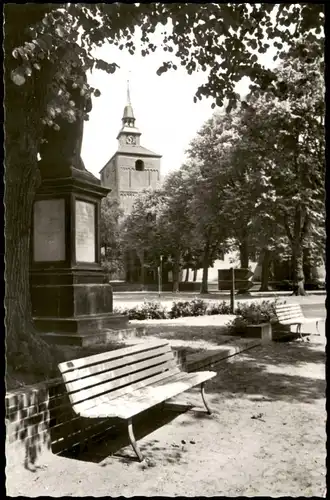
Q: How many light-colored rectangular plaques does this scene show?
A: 2